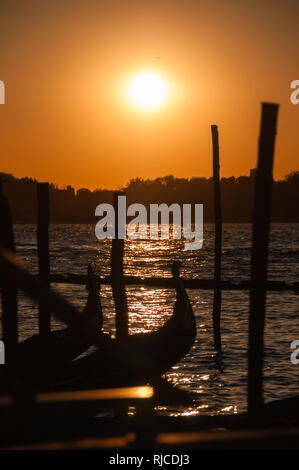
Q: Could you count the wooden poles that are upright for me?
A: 5